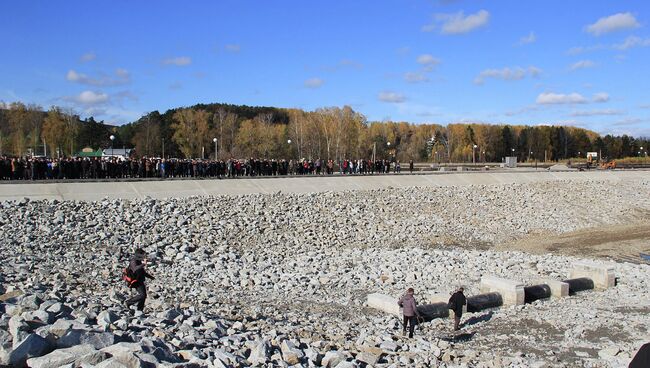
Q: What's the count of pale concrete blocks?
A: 5